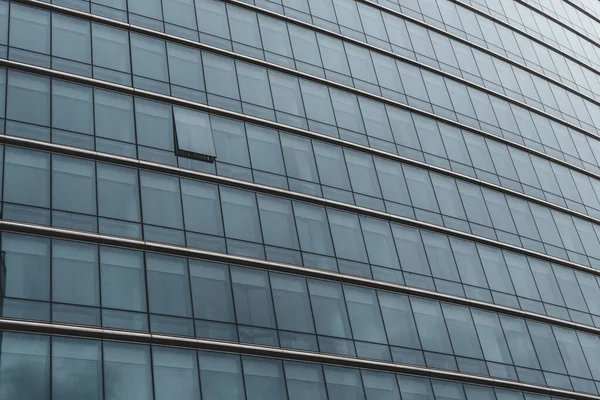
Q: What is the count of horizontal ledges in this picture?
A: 10